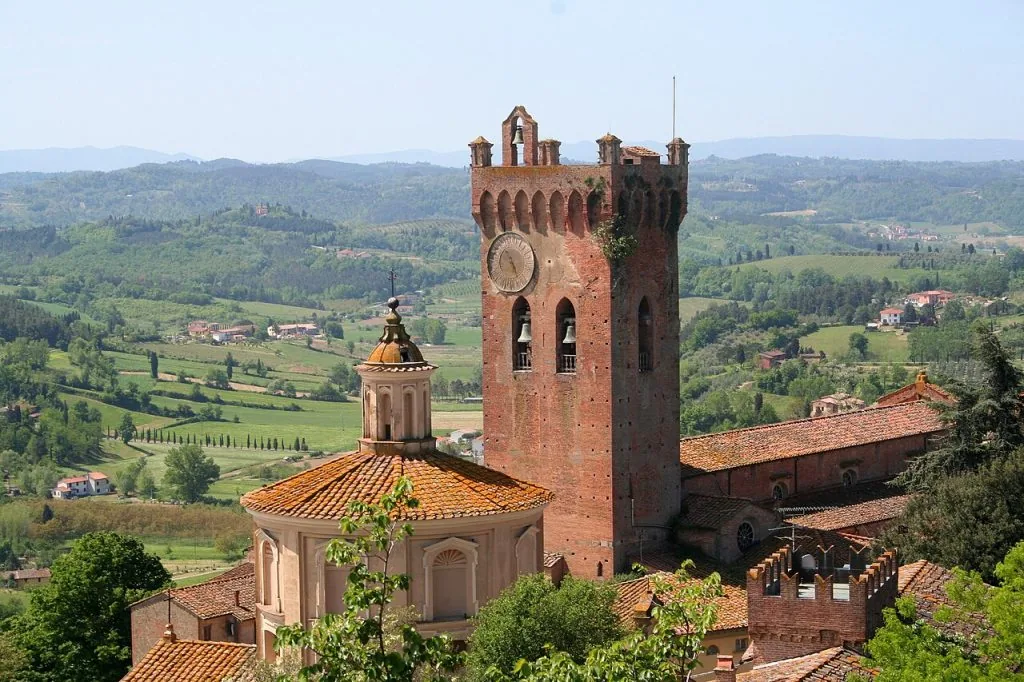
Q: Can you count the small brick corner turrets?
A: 4